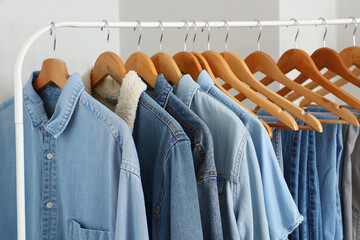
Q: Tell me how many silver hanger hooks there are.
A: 12